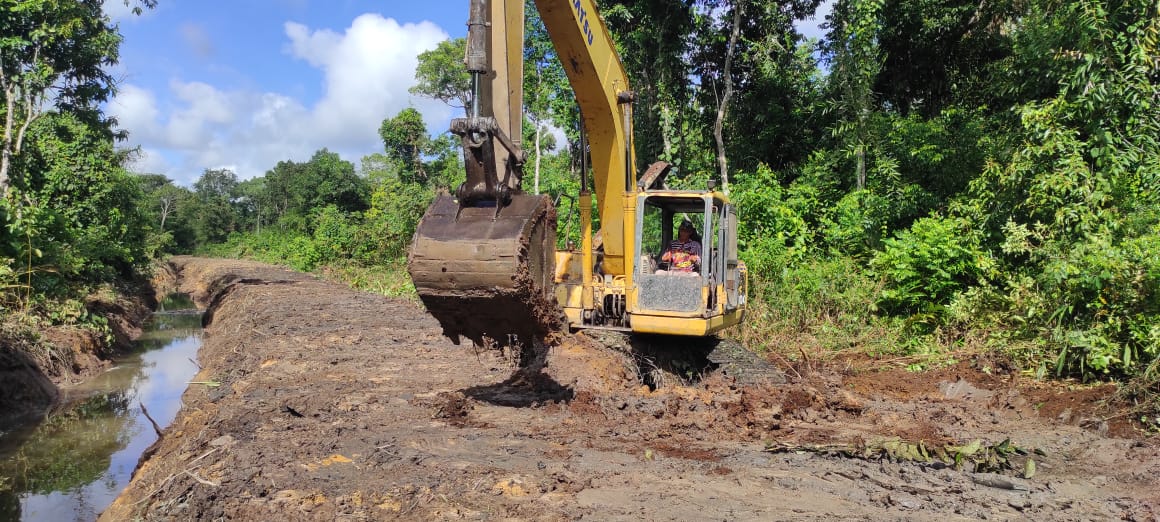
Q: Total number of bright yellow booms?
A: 1